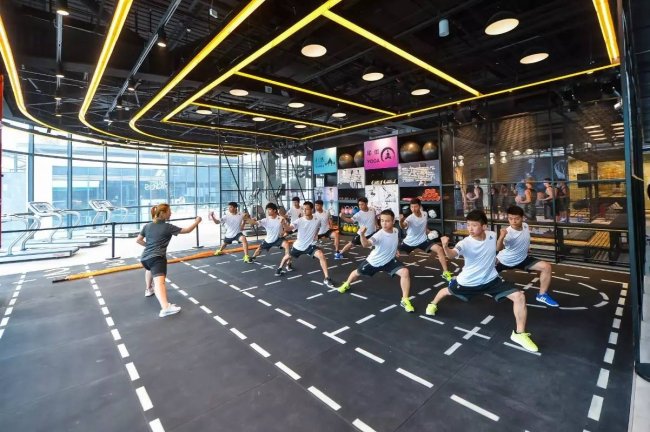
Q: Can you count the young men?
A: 10